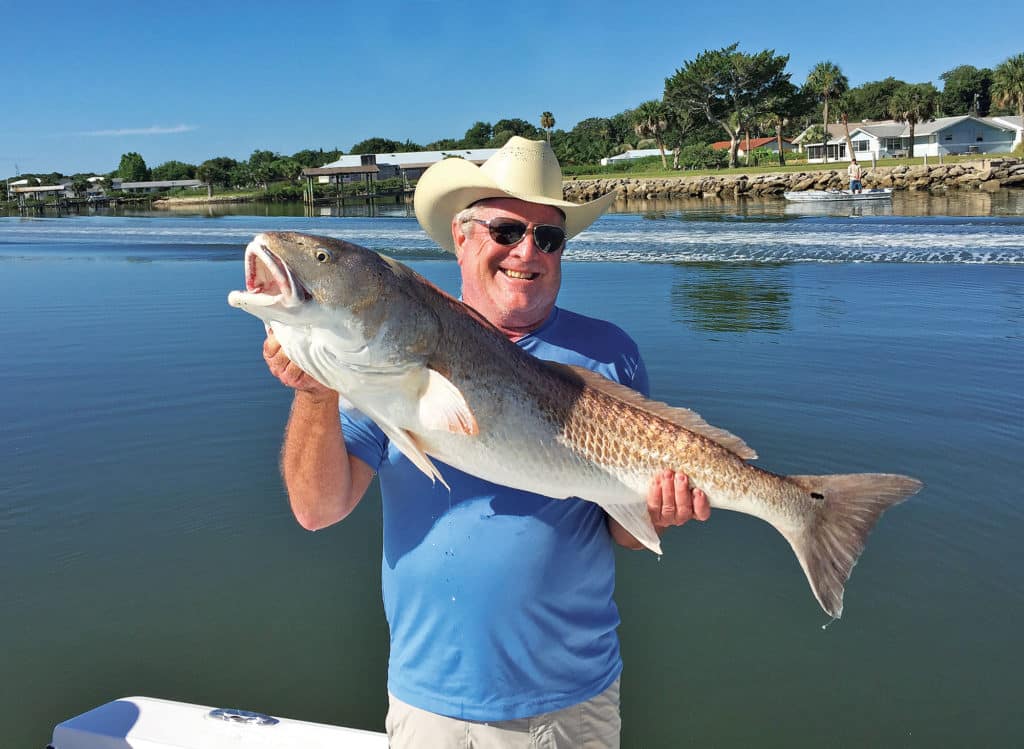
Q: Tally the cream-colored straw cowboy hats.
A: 1